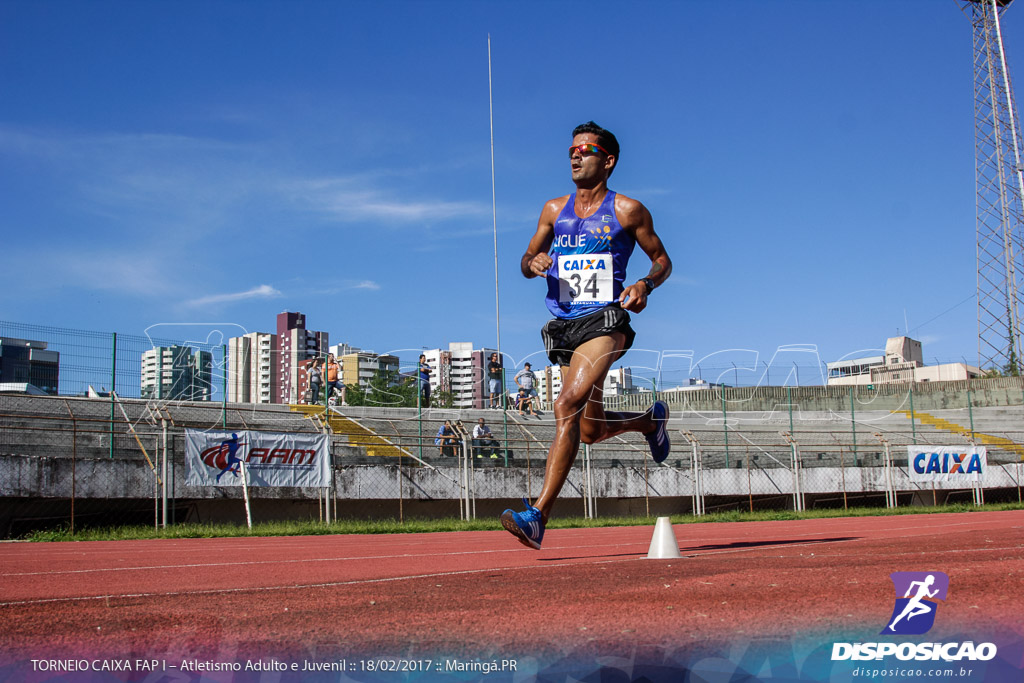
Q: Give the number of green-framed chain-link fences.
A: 1